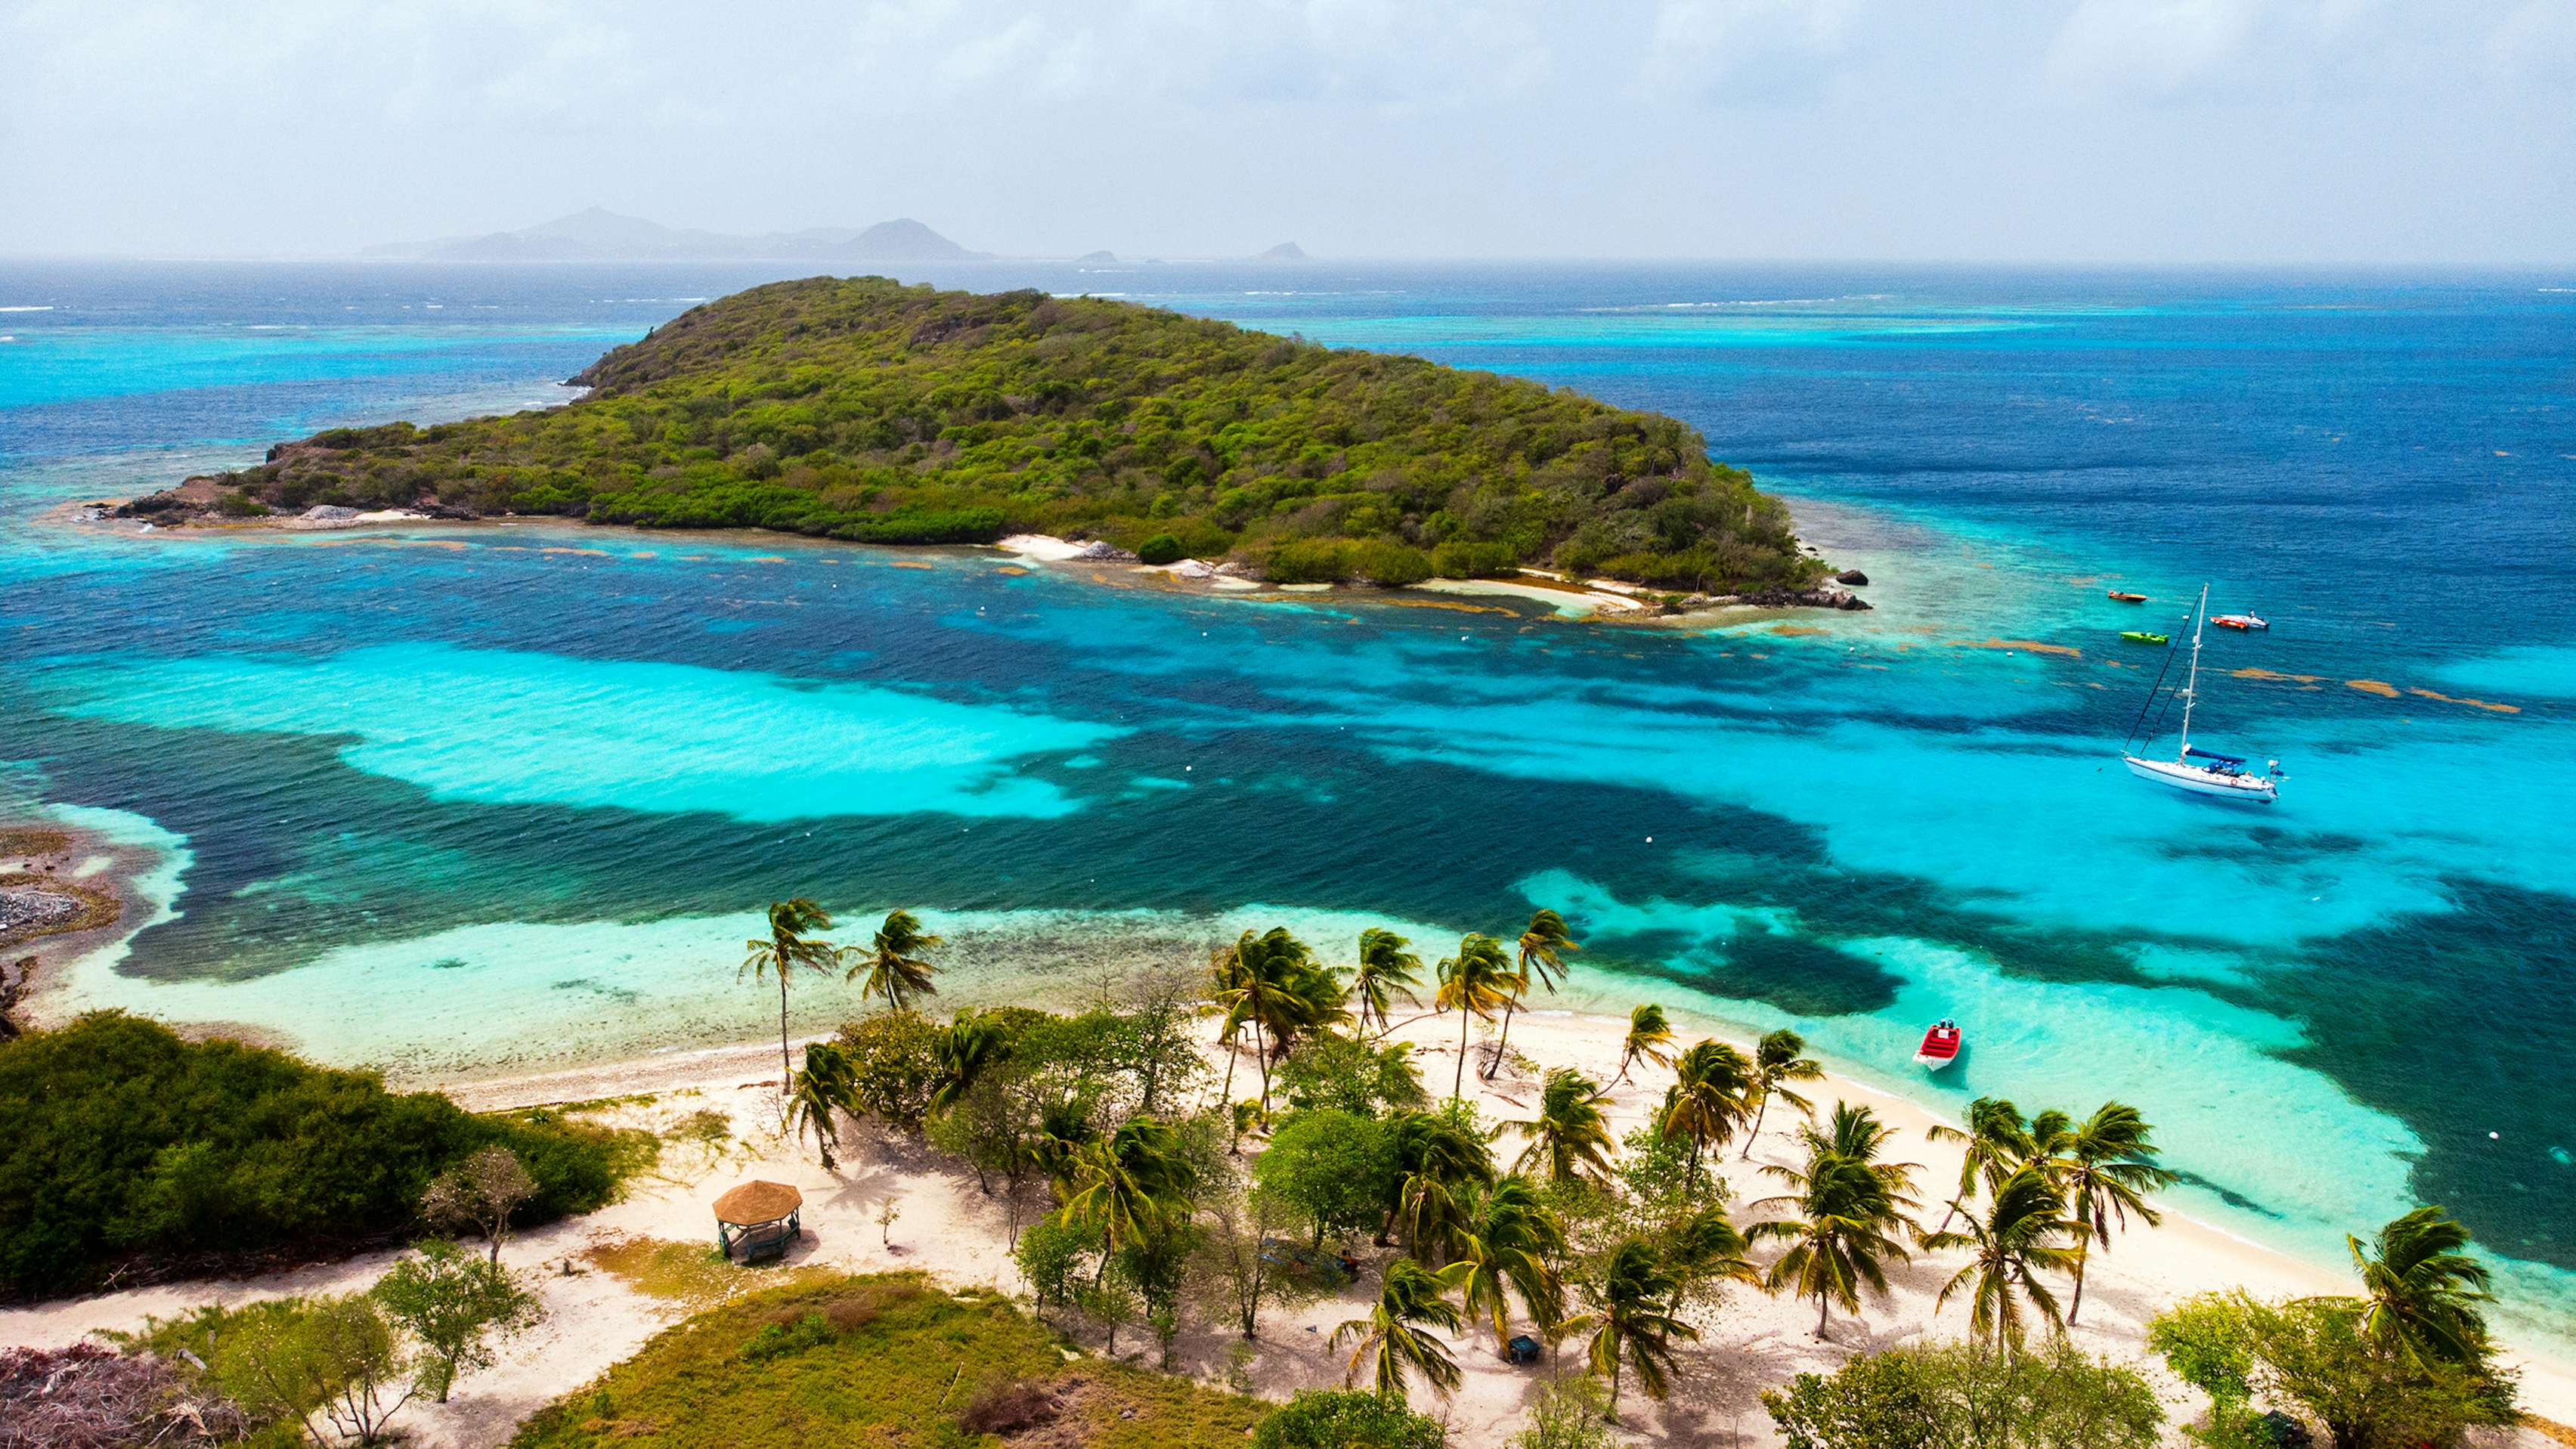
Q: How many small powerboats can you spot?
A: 5